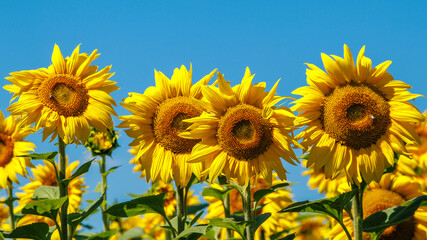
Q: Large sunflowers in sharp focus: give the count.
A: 4